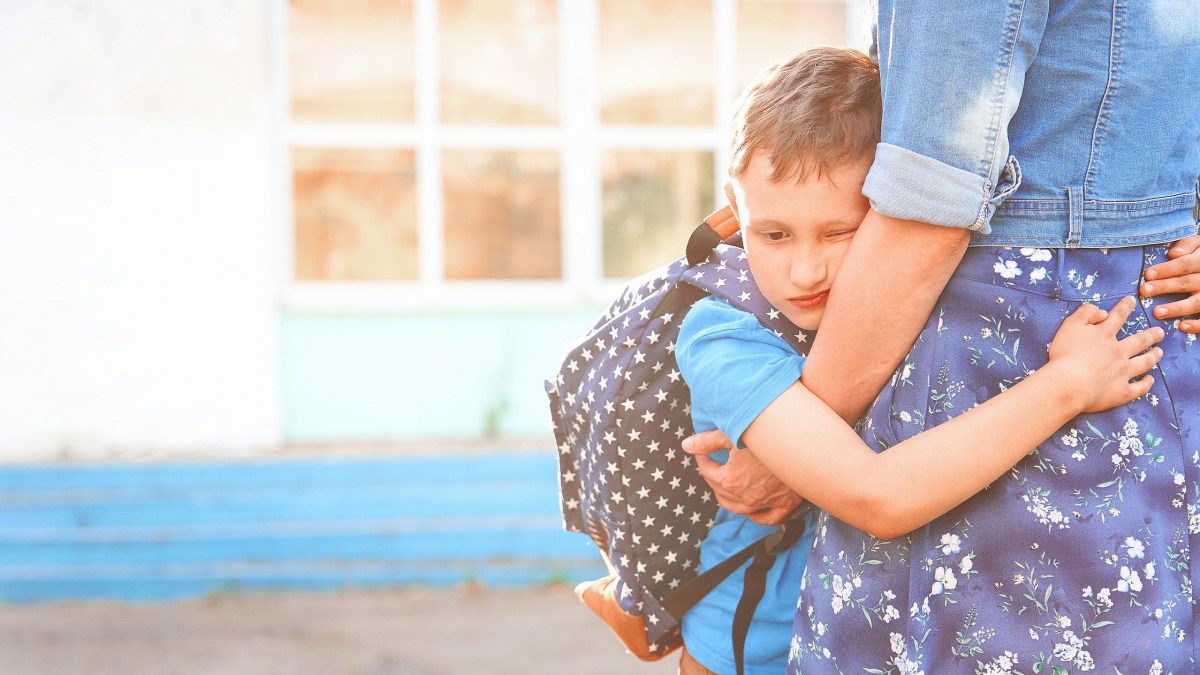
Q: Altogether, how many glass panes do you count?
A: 7